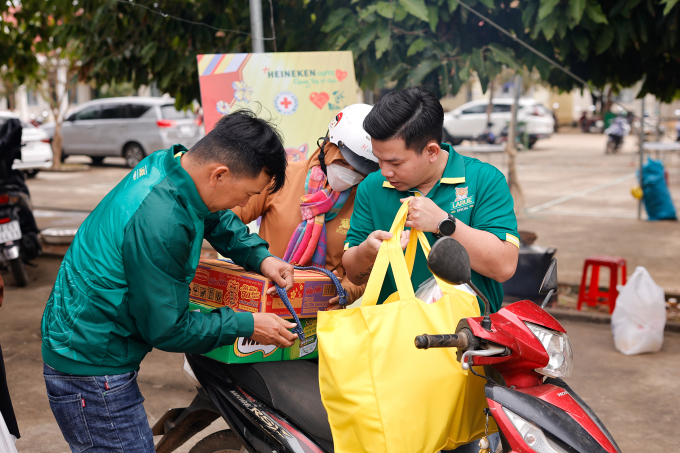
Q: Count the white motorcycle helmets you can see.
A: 1